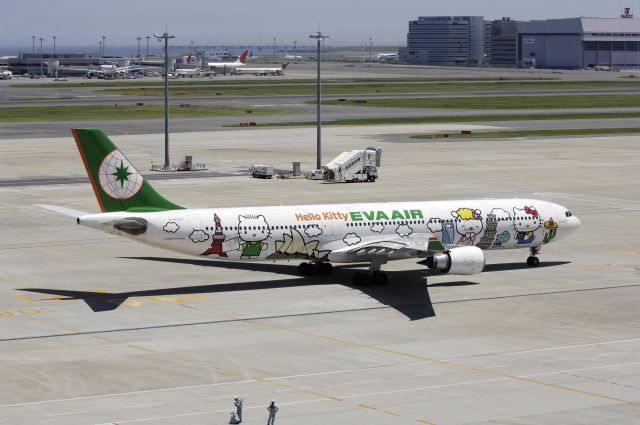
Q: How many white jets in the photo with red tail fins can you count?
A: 2